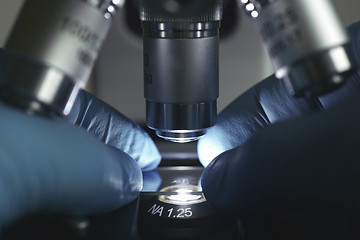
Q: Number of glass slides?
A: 1